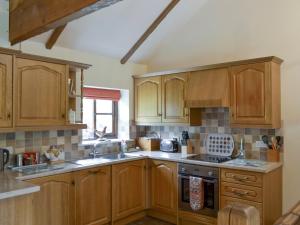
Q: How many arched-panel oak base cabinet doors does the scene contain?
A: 4